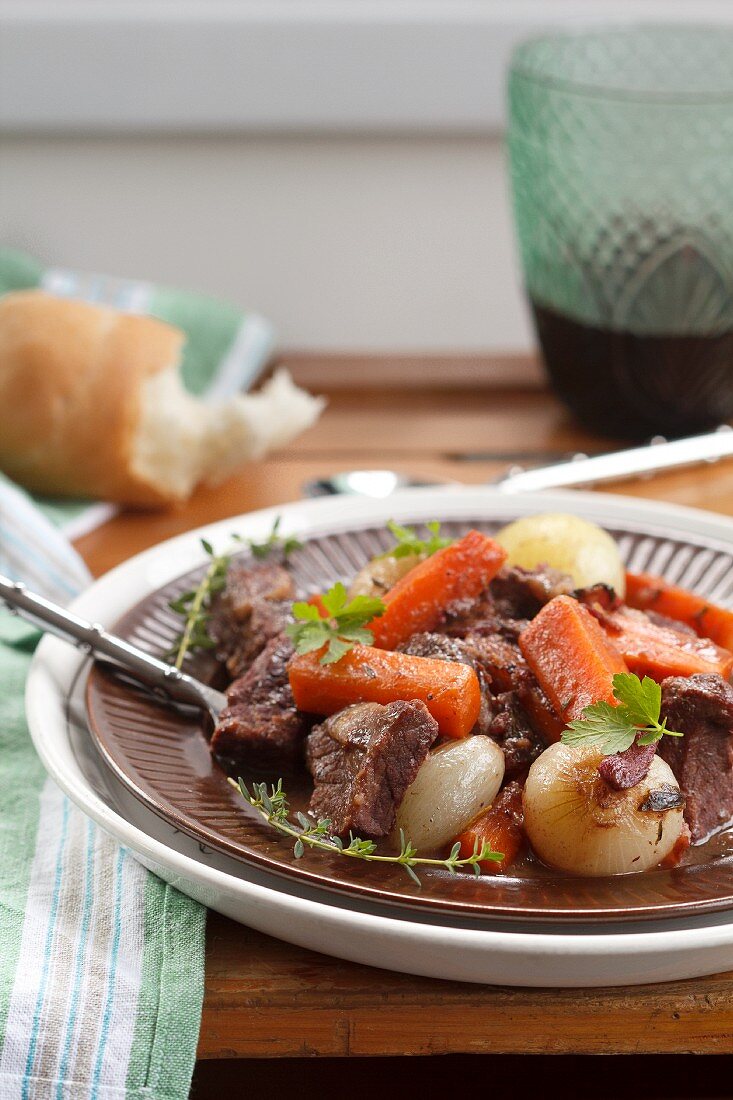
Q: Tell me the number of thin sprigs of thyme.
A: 2